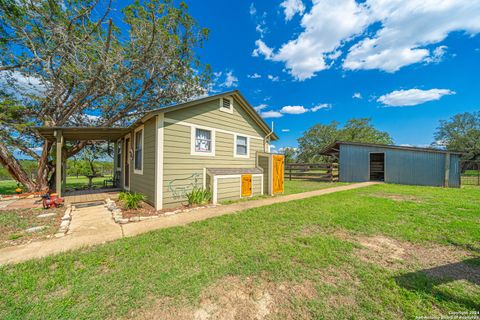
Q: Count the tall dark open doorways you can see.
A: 1